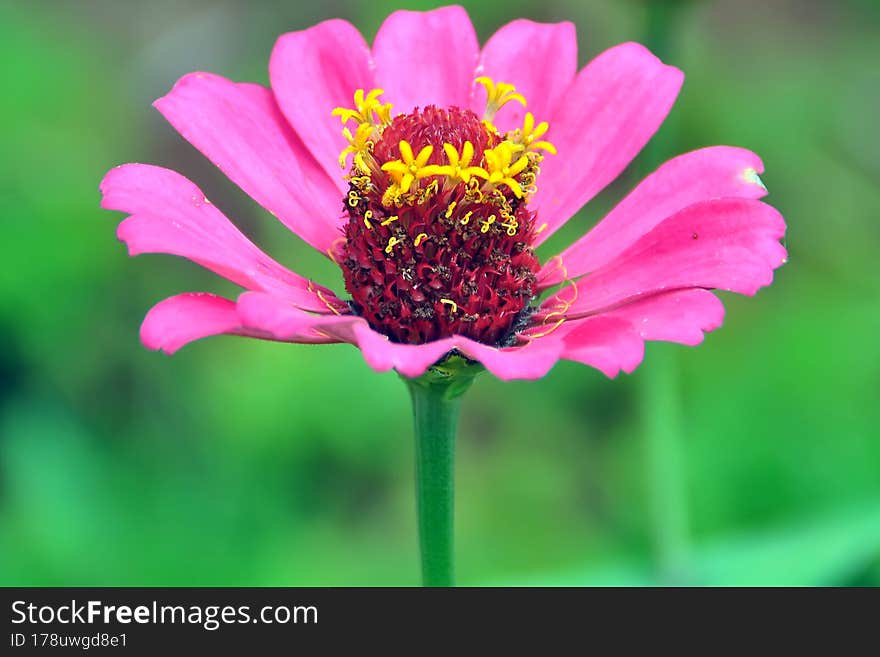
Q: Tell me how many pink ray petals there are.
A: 14